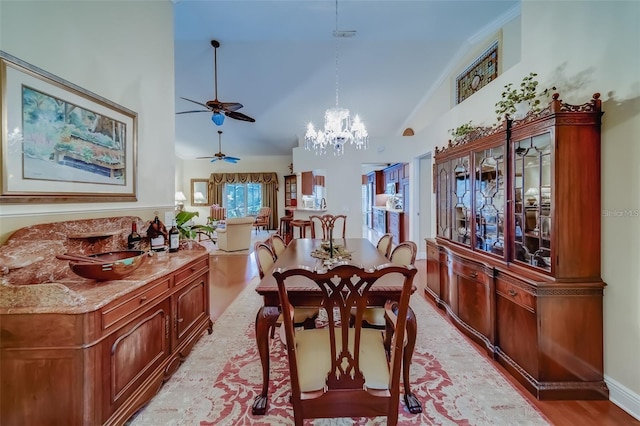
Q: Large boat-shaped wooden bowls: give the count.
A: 1